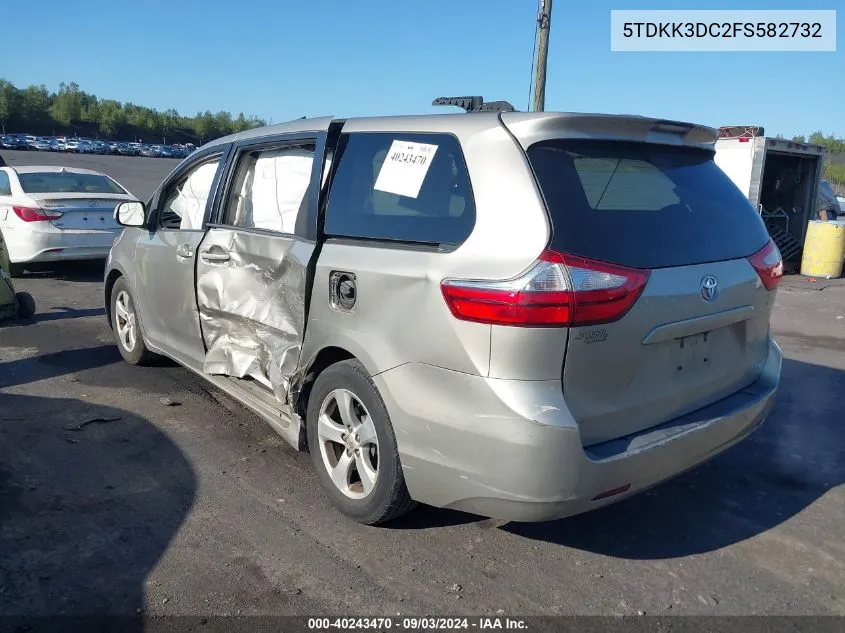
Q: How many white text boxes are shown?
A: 2